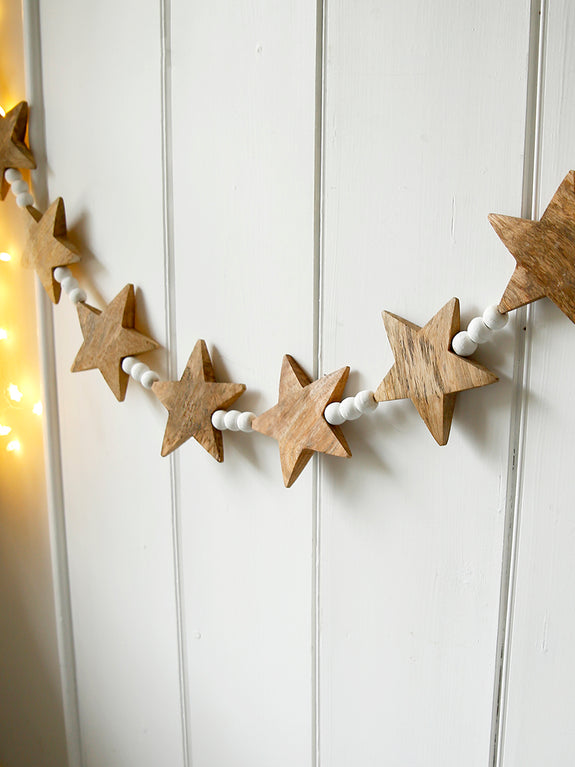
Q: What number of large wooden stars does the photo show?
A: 7